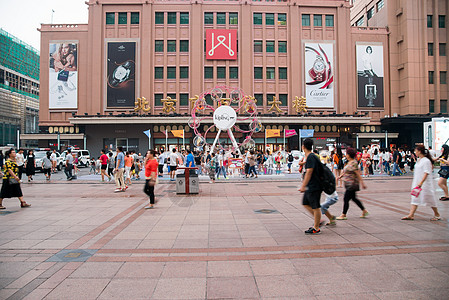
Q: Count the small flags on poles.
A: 6